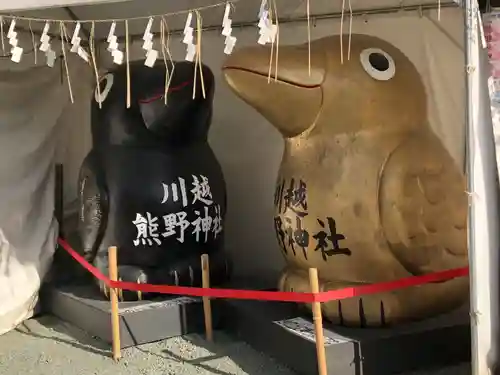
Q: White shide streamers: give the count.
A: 8